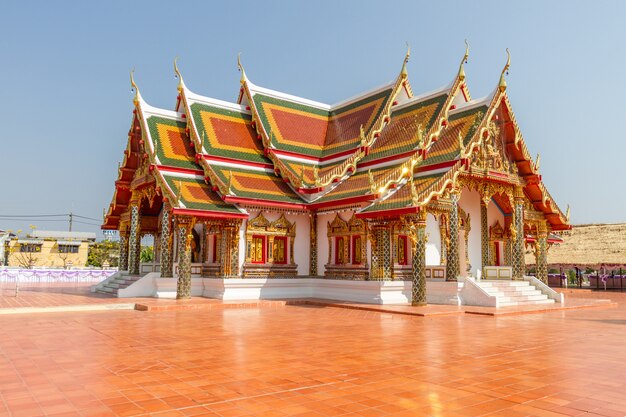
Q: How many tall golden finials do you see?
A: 6